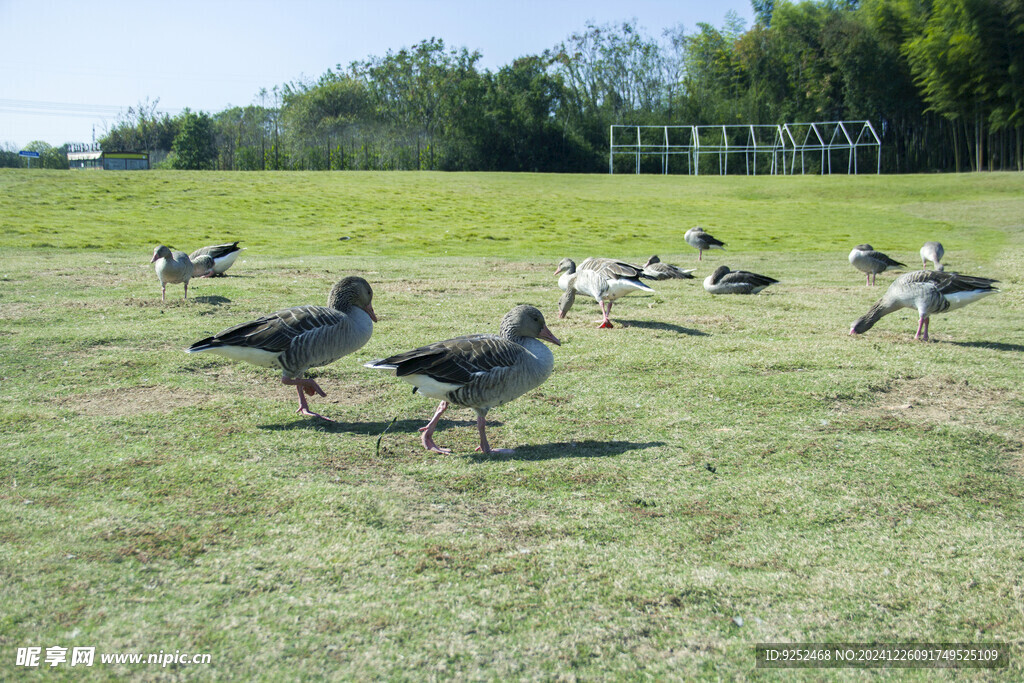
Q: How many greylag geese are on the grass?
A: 12